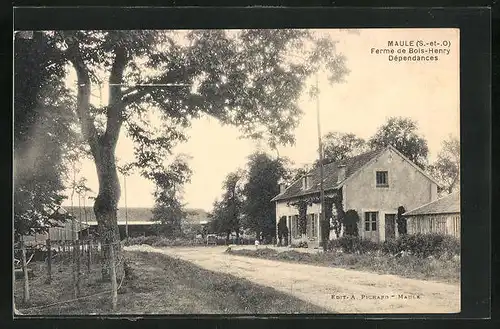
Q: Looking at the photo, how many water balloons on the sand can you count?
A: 0